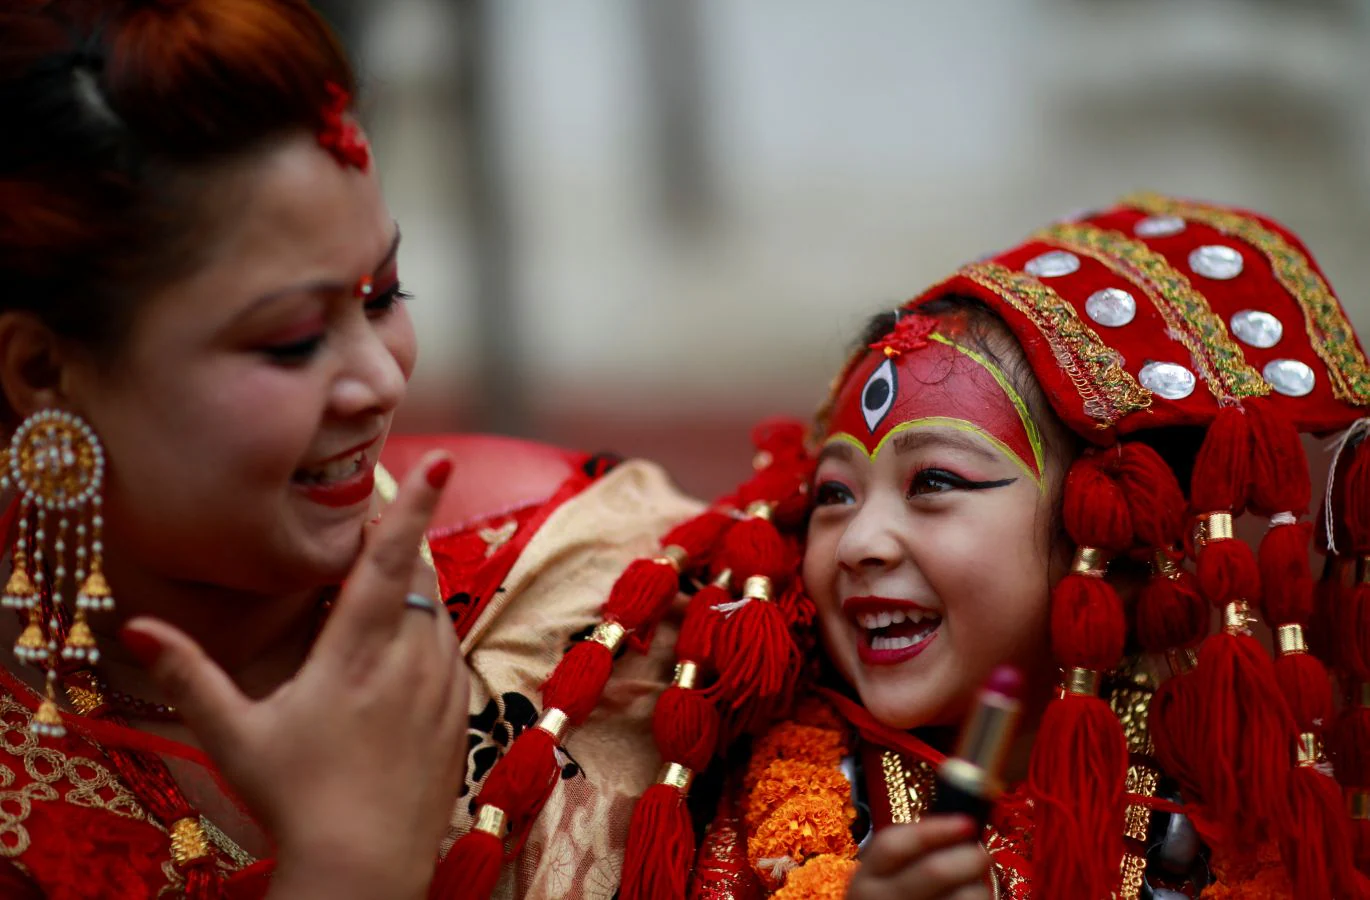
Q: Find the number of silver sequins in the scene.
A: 7